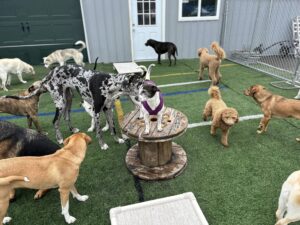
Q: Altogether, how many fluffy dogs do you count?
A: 2